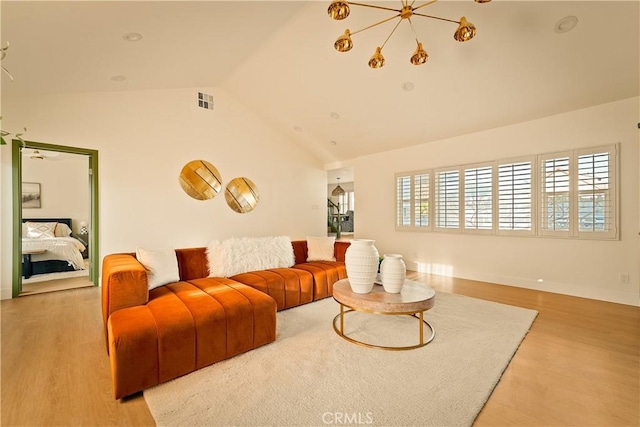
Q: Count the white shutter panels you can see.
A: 7